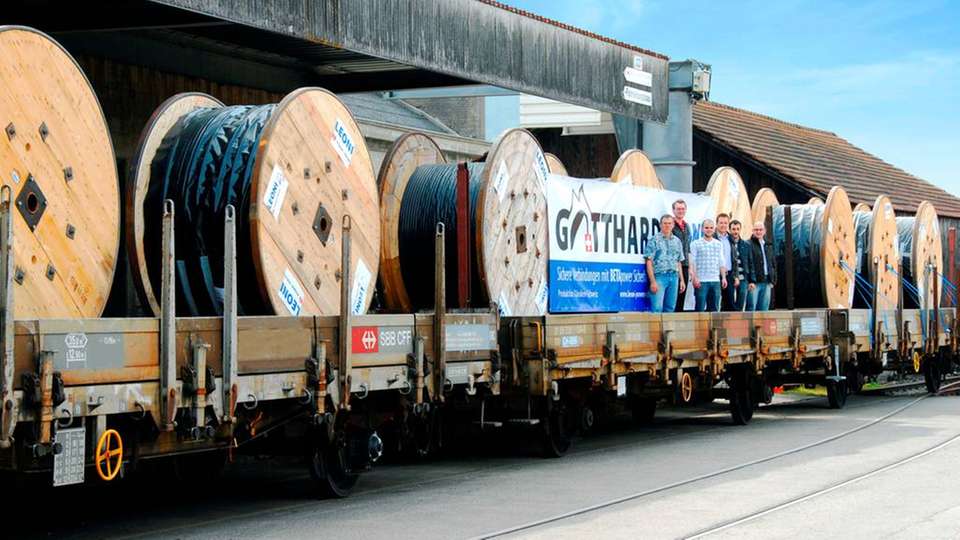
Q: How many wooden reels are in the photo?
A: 8